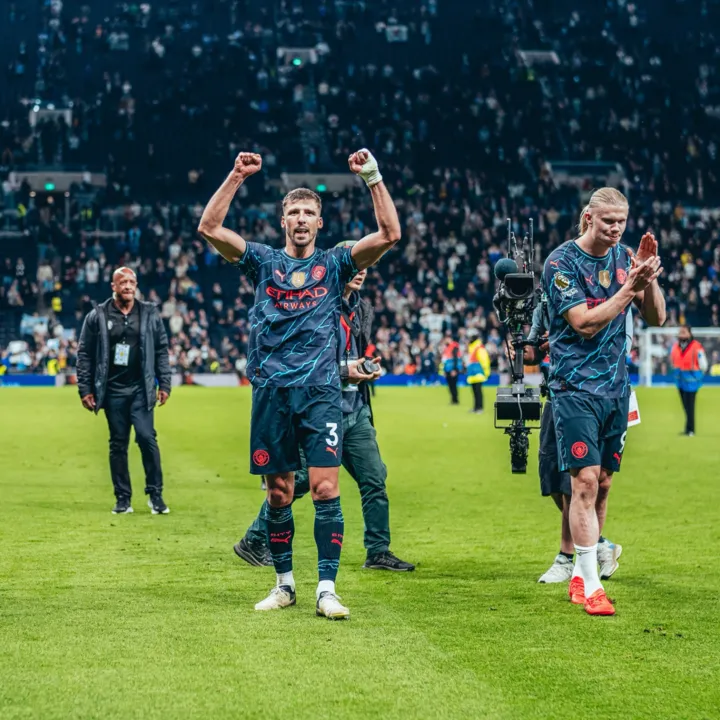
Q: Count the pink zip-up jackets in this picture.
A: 0